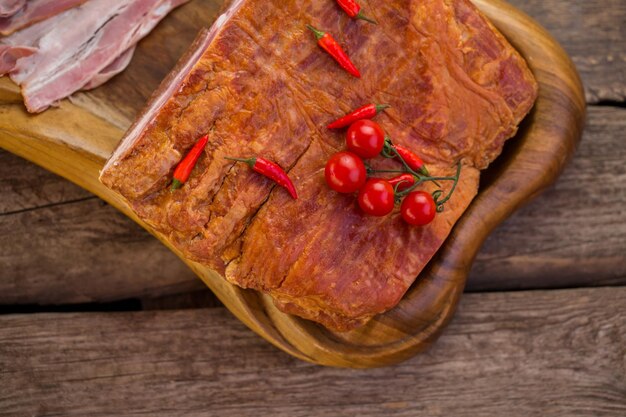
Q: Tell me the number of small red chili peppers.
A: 7